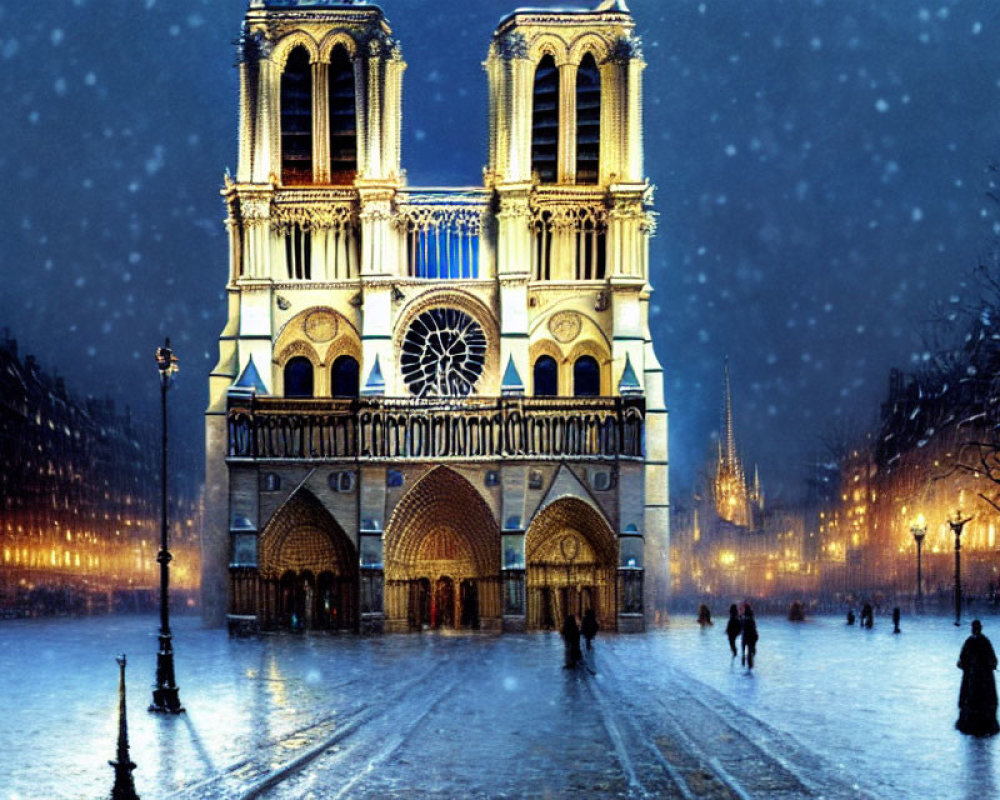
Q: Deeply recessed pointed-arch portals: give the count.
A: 3